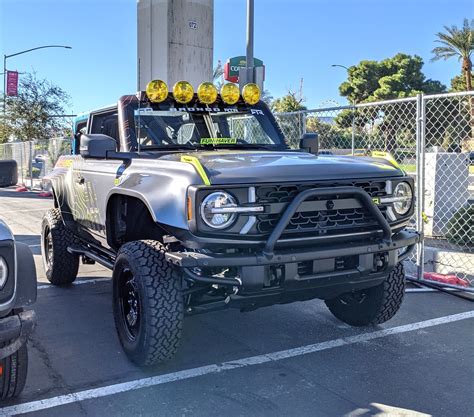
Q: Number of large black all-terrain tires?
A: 3